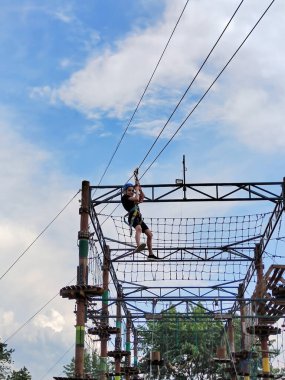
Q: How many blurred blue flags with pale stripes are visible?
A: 0